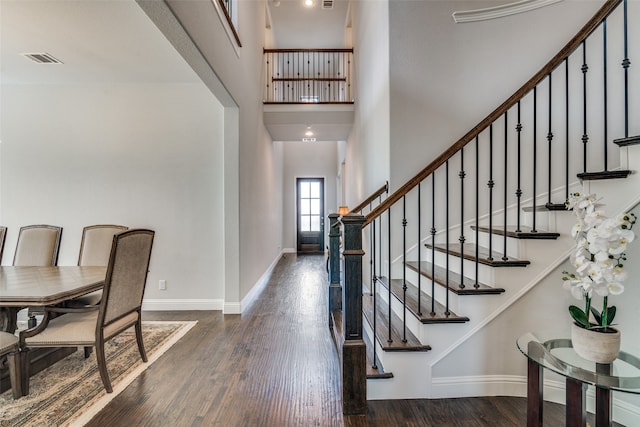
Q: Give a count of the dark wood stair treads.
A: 9